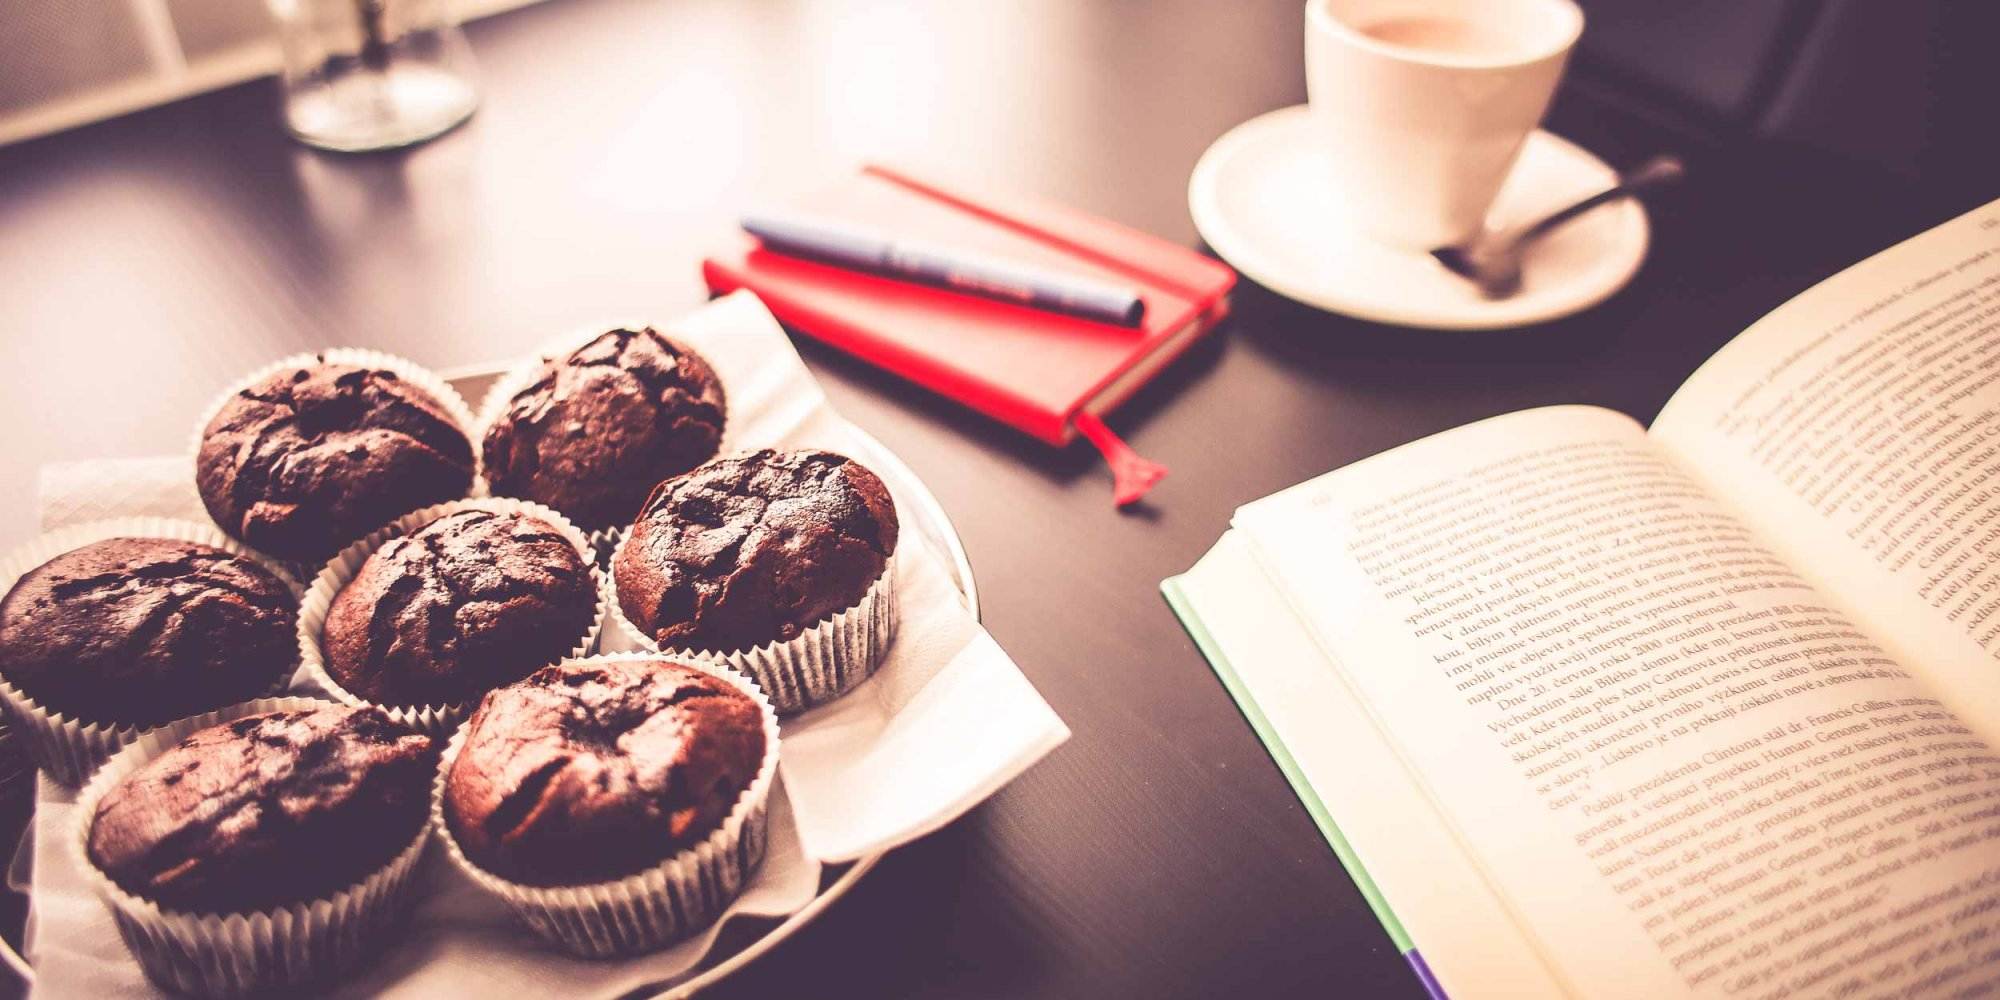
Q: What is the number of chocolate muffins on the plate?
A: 7